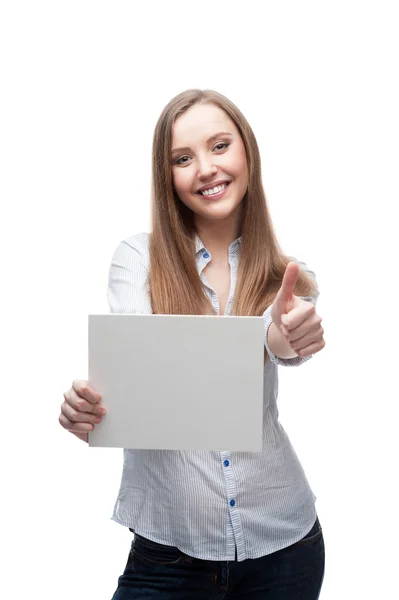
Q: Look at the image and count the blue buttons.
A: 3